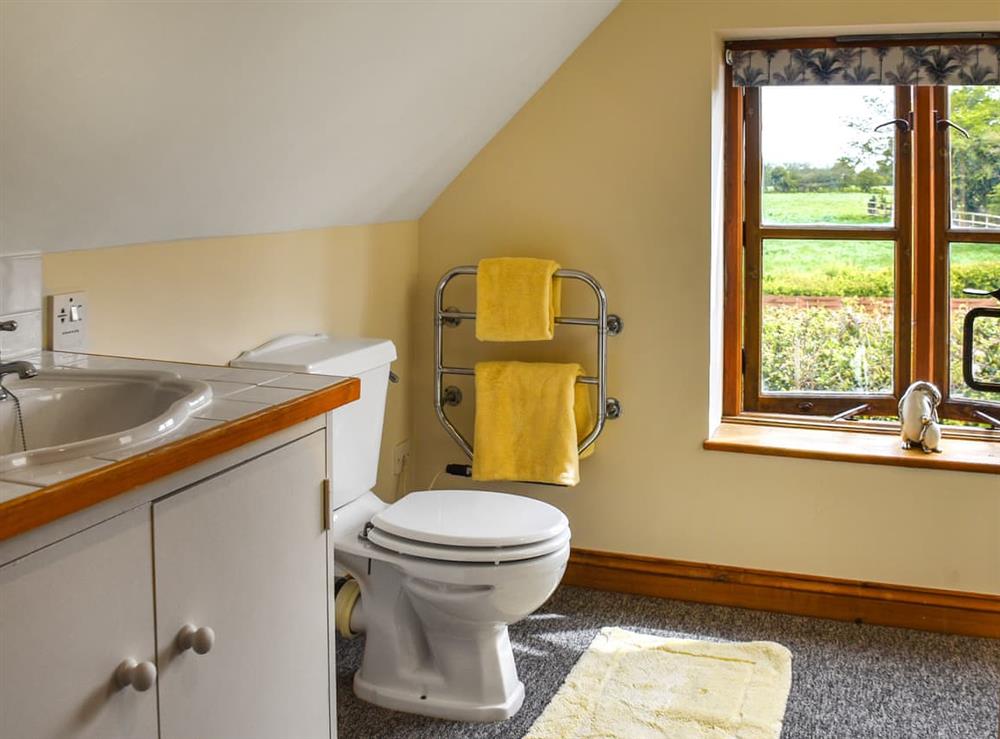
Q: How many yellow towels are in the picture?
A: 2